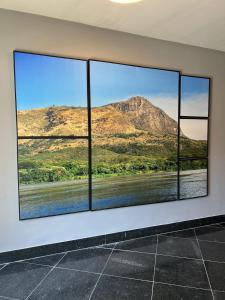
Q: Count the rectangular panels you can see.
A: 6